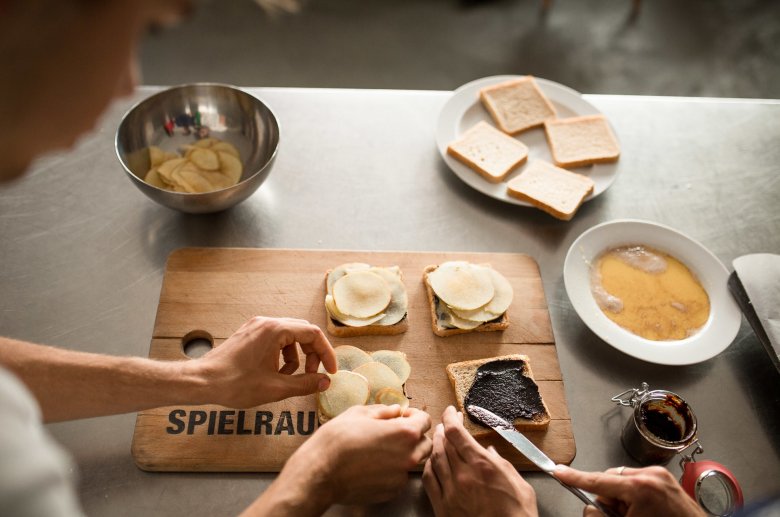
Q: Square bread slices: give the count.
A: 8